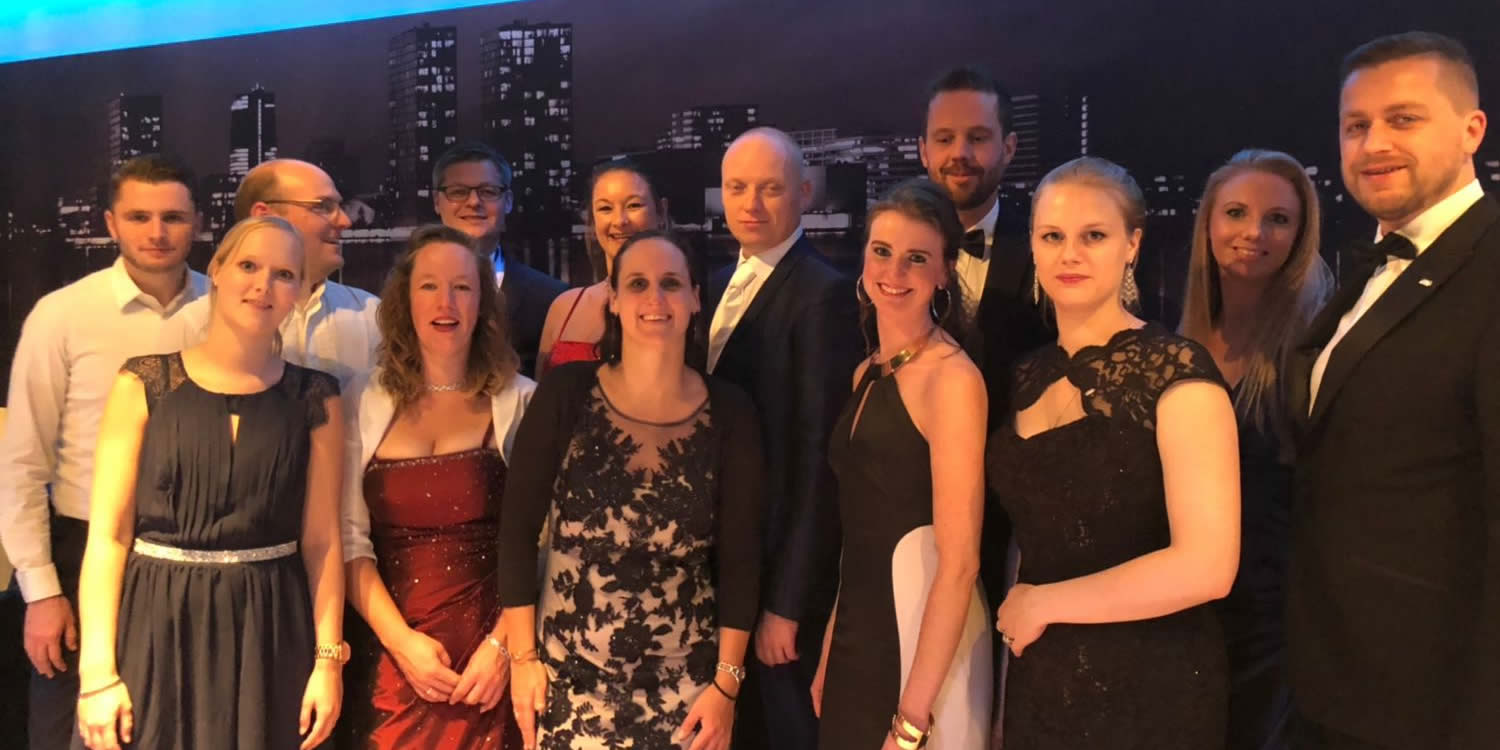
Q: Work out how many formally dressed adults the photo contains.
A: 13